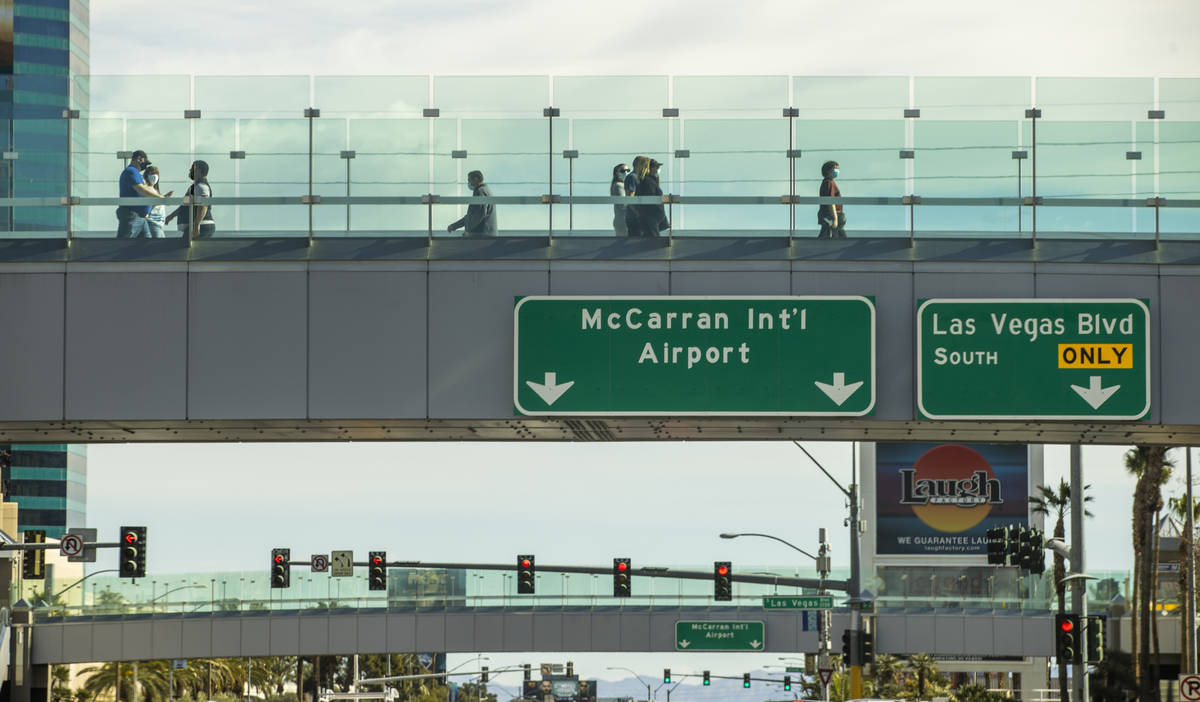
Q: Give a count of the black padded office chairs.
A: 0